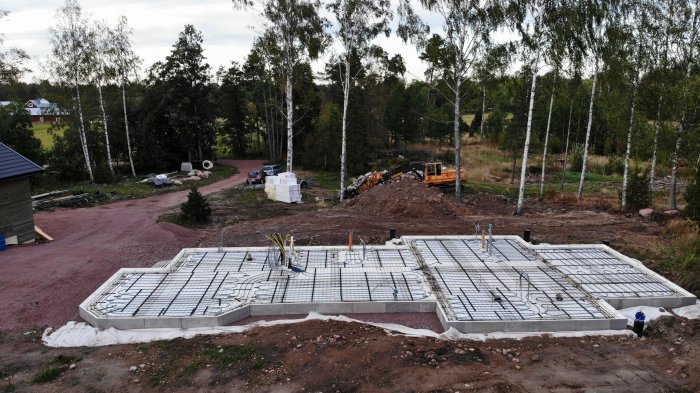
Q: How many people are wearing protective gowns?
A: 0